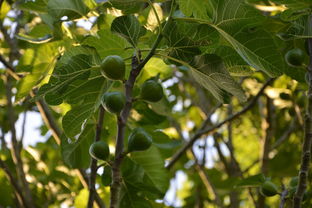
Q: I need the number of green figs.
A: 7